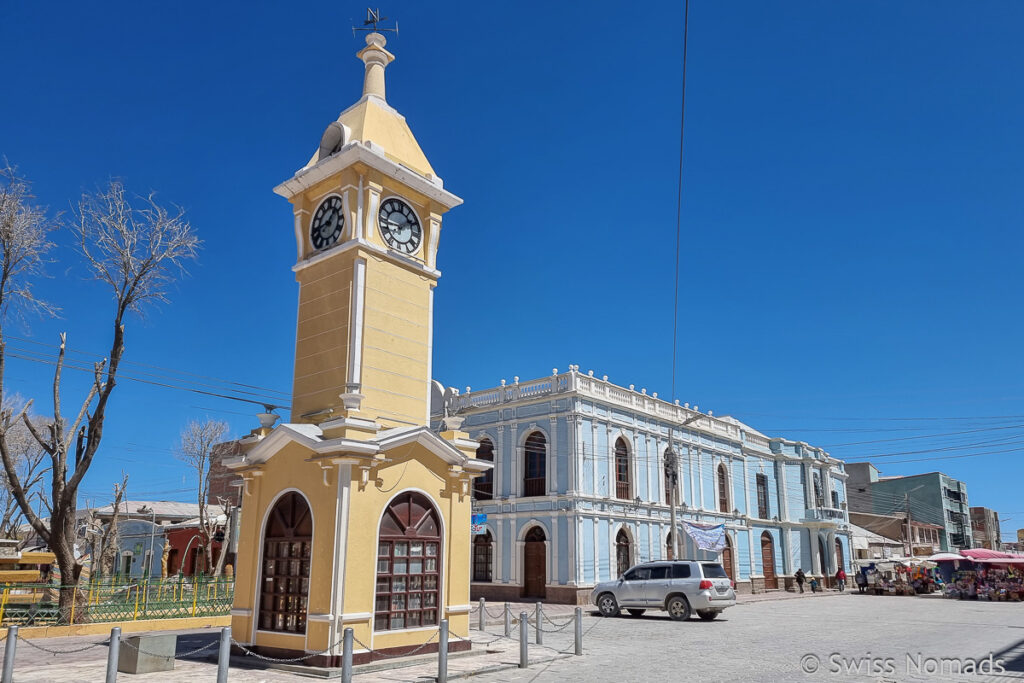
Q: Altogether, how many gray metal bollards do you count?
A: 10